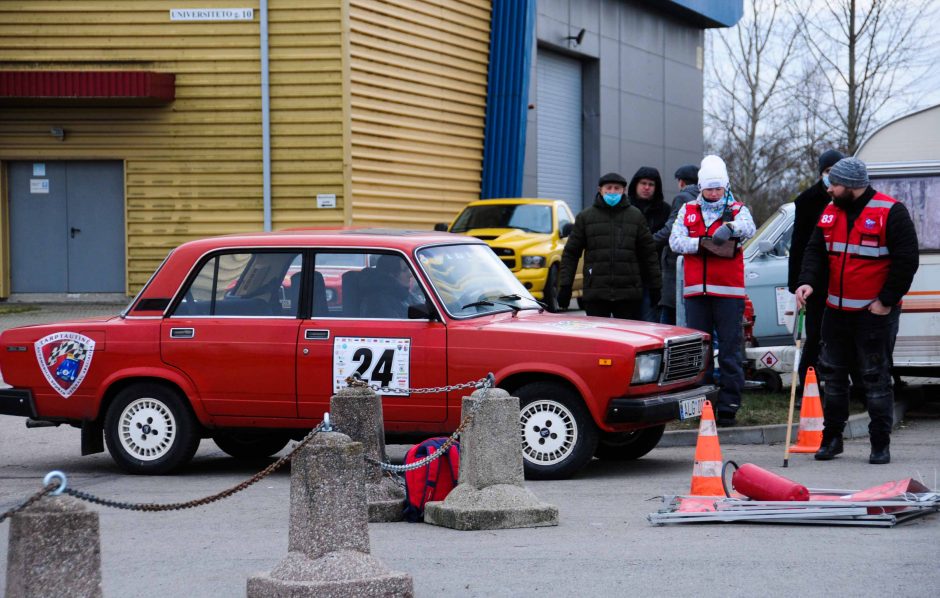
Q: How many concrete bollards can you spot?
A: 4